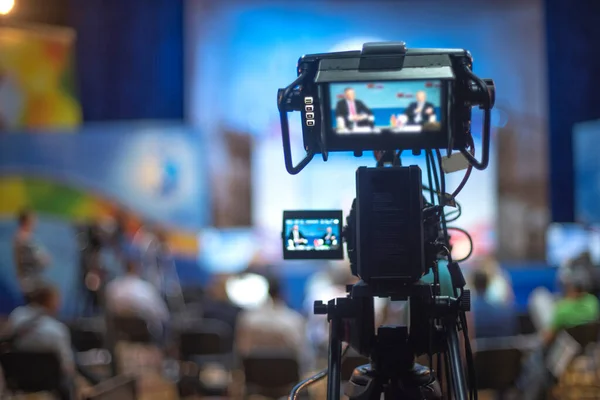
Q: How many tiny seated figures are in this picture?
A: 4